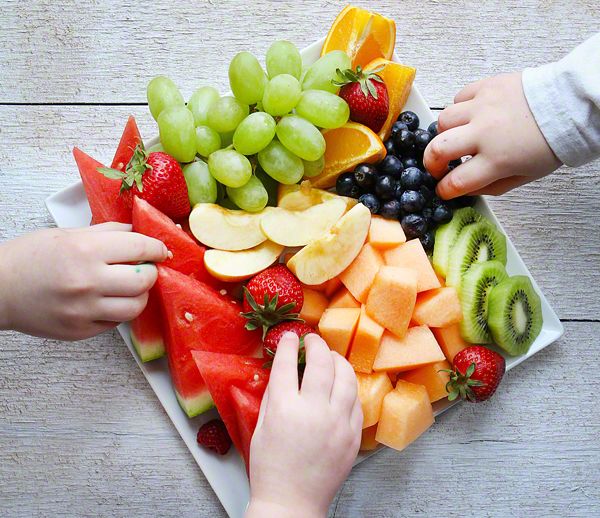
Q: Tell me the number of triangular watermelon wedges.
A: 6